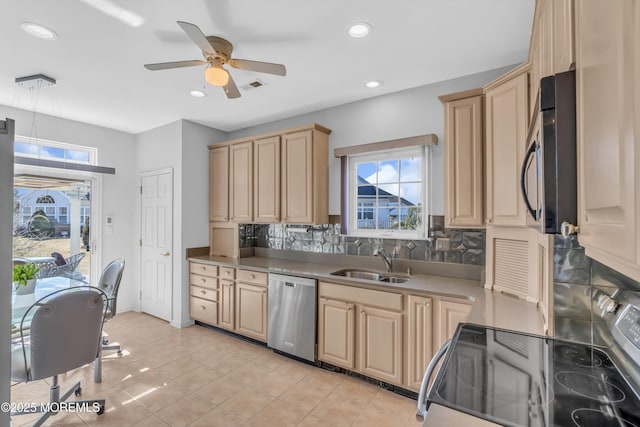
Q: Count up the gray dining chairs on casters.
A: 2